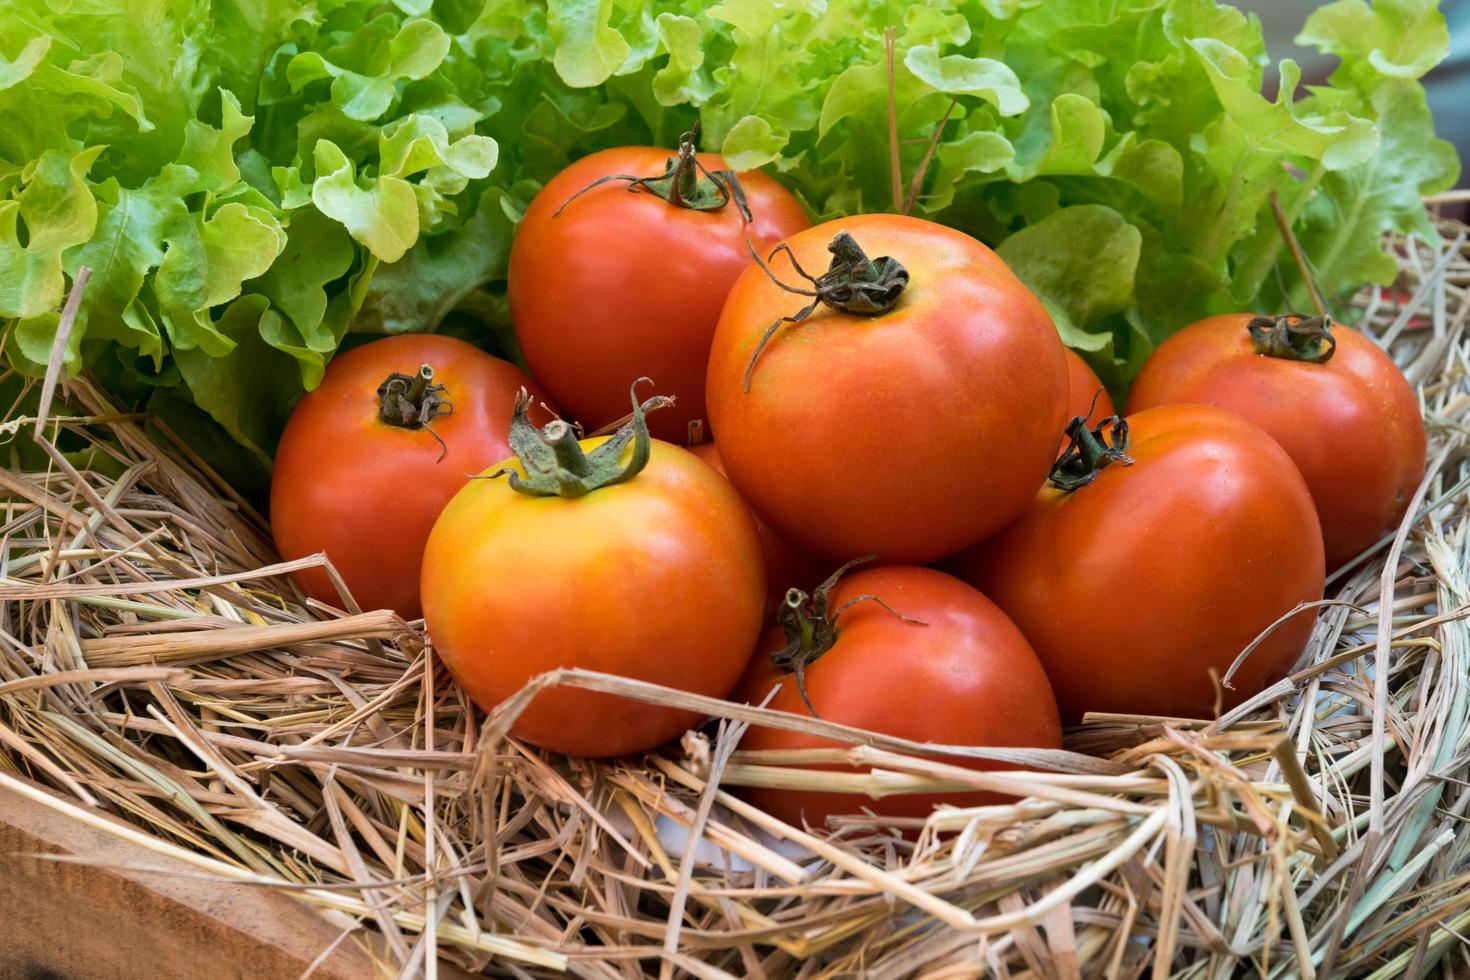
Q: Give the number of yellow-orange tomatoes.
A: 1